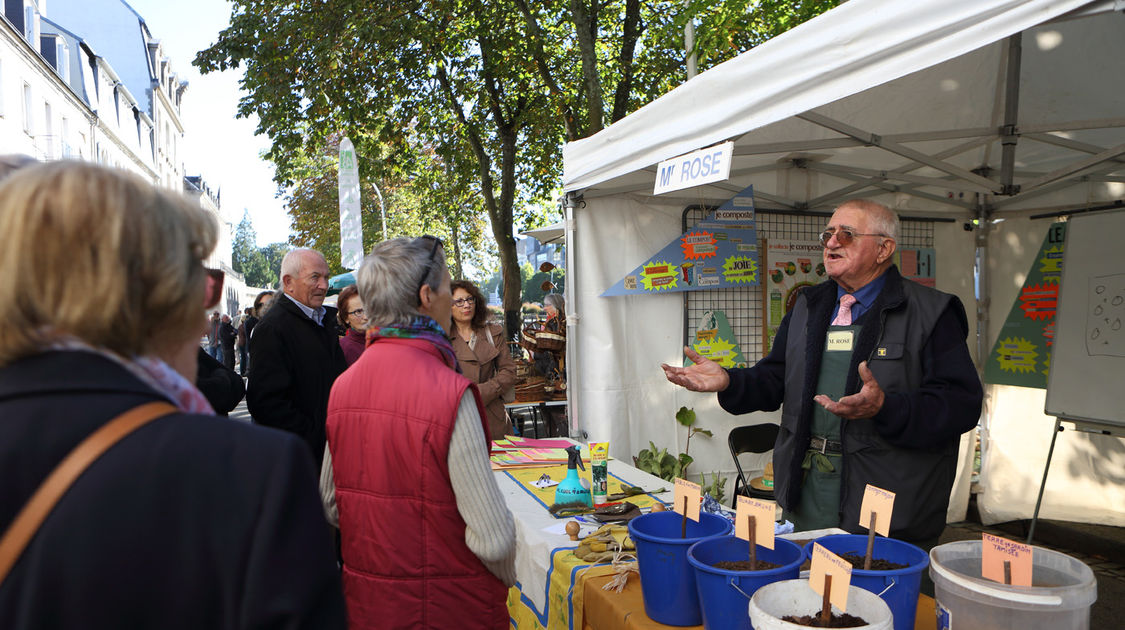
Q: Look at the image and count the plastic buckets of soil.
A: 5